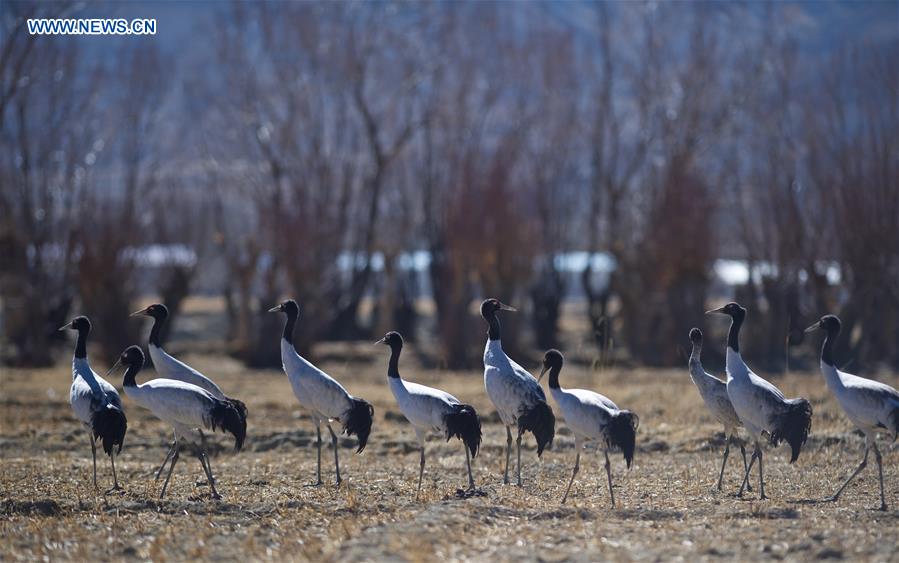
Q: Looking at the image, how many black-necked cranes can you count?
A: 10